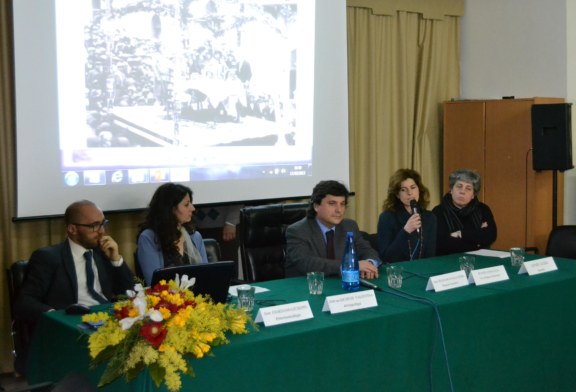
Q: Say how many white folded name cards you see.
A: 5